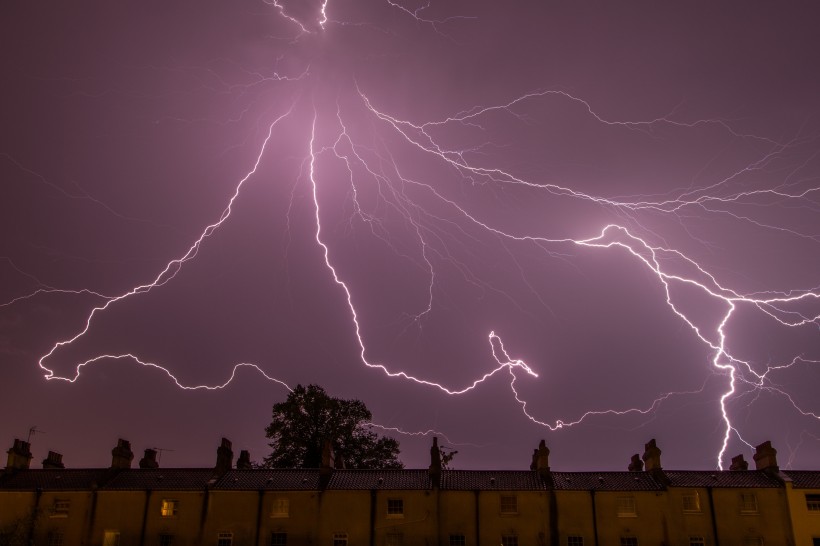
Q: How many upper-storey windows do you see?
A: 9